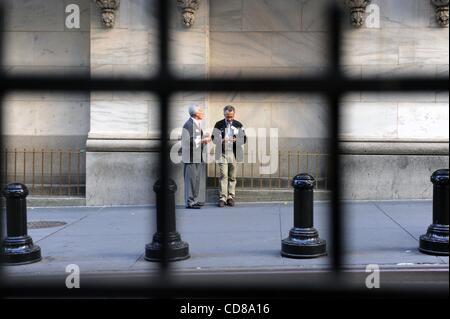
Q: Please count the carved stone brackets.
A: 4